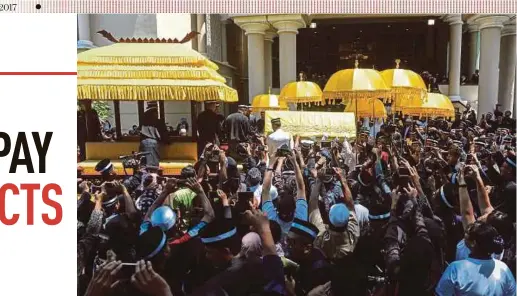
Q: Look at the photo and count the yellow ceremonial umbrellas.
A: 6